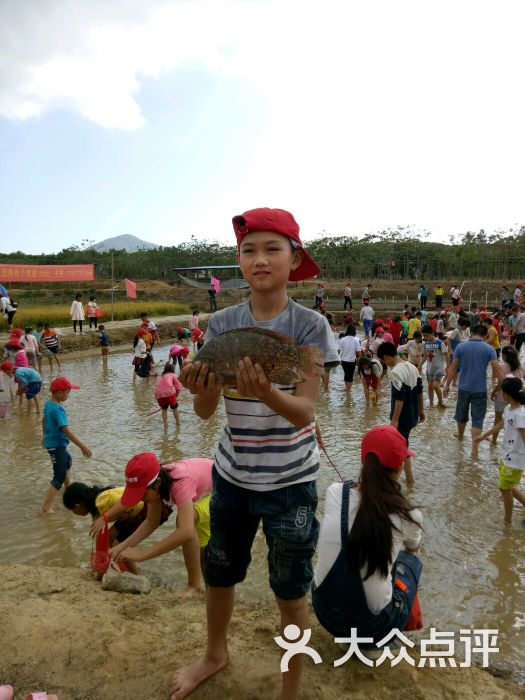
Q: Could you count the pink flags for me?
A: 2